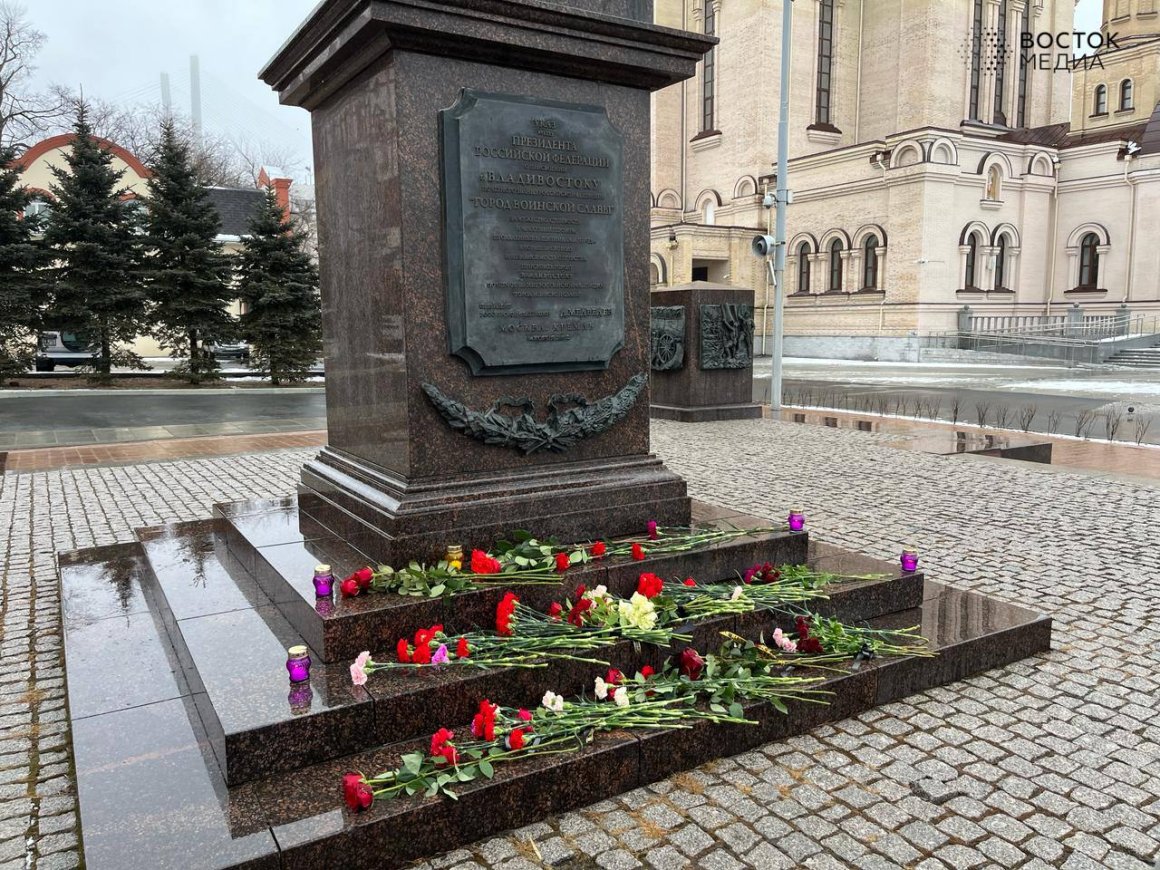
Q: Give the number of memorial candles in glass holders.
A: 5